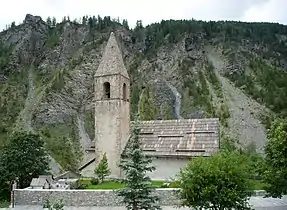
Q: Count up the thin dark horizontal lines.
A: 5